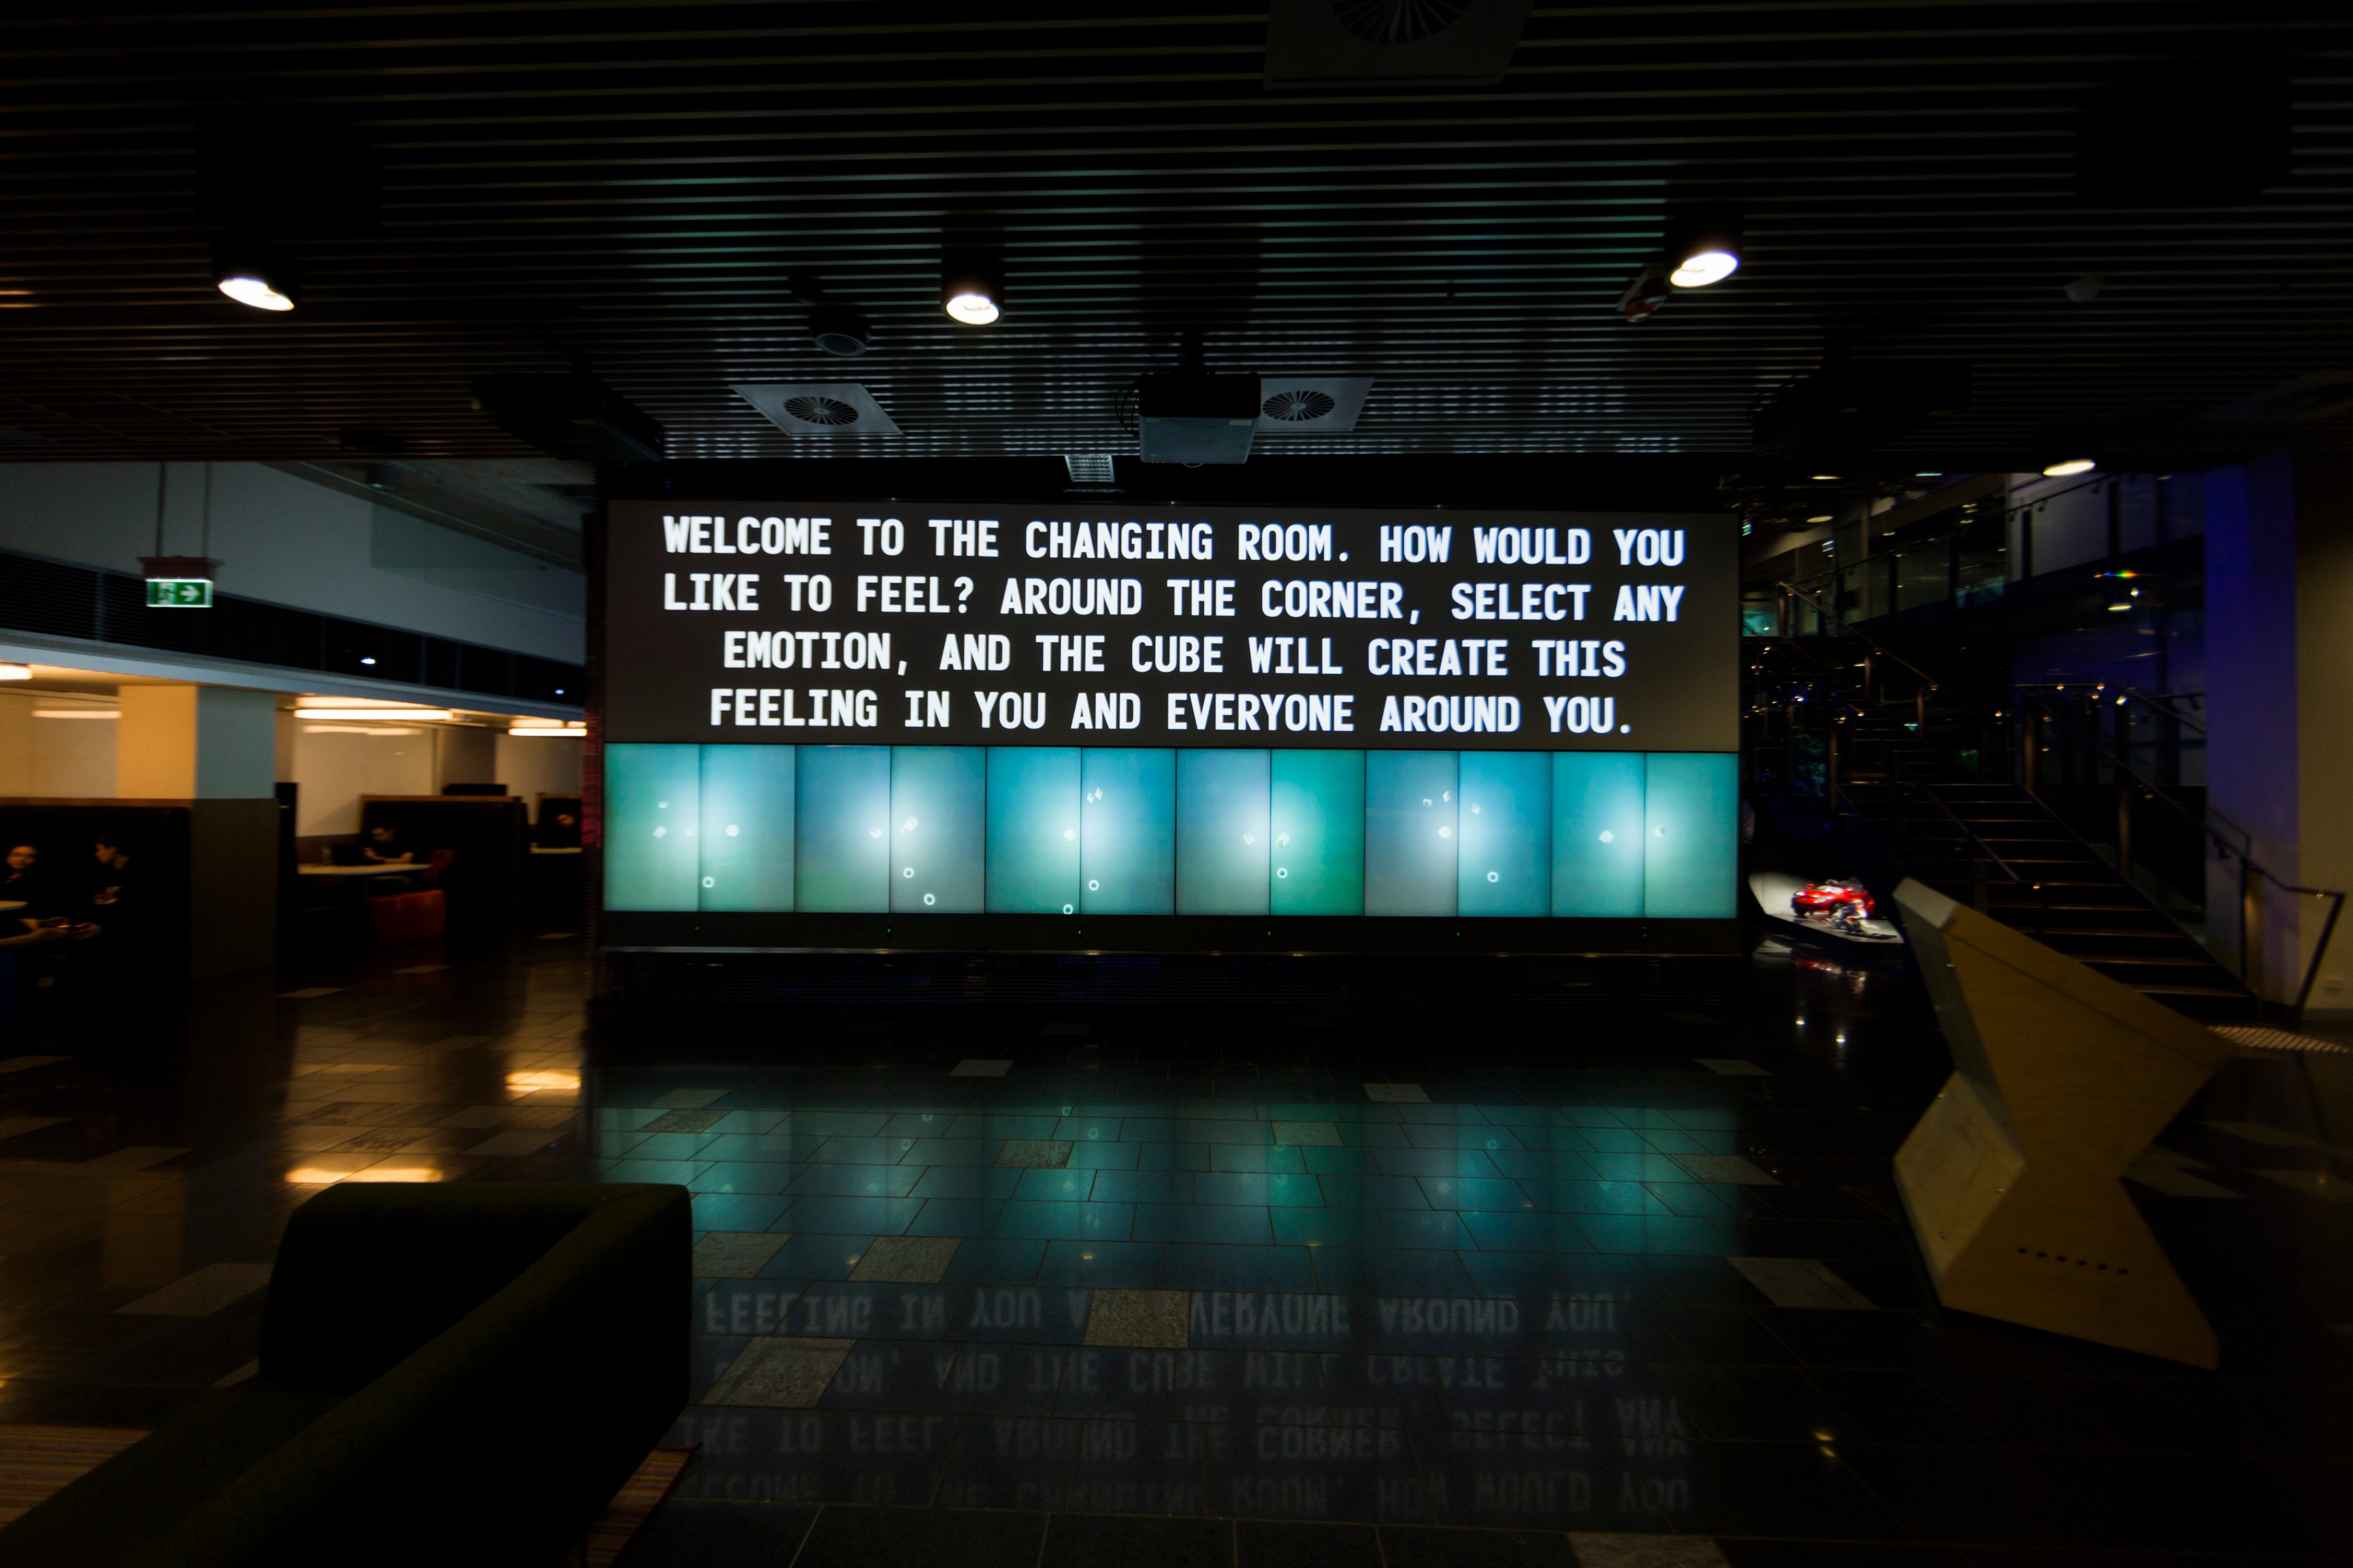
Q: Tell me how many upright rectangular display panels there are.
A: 12